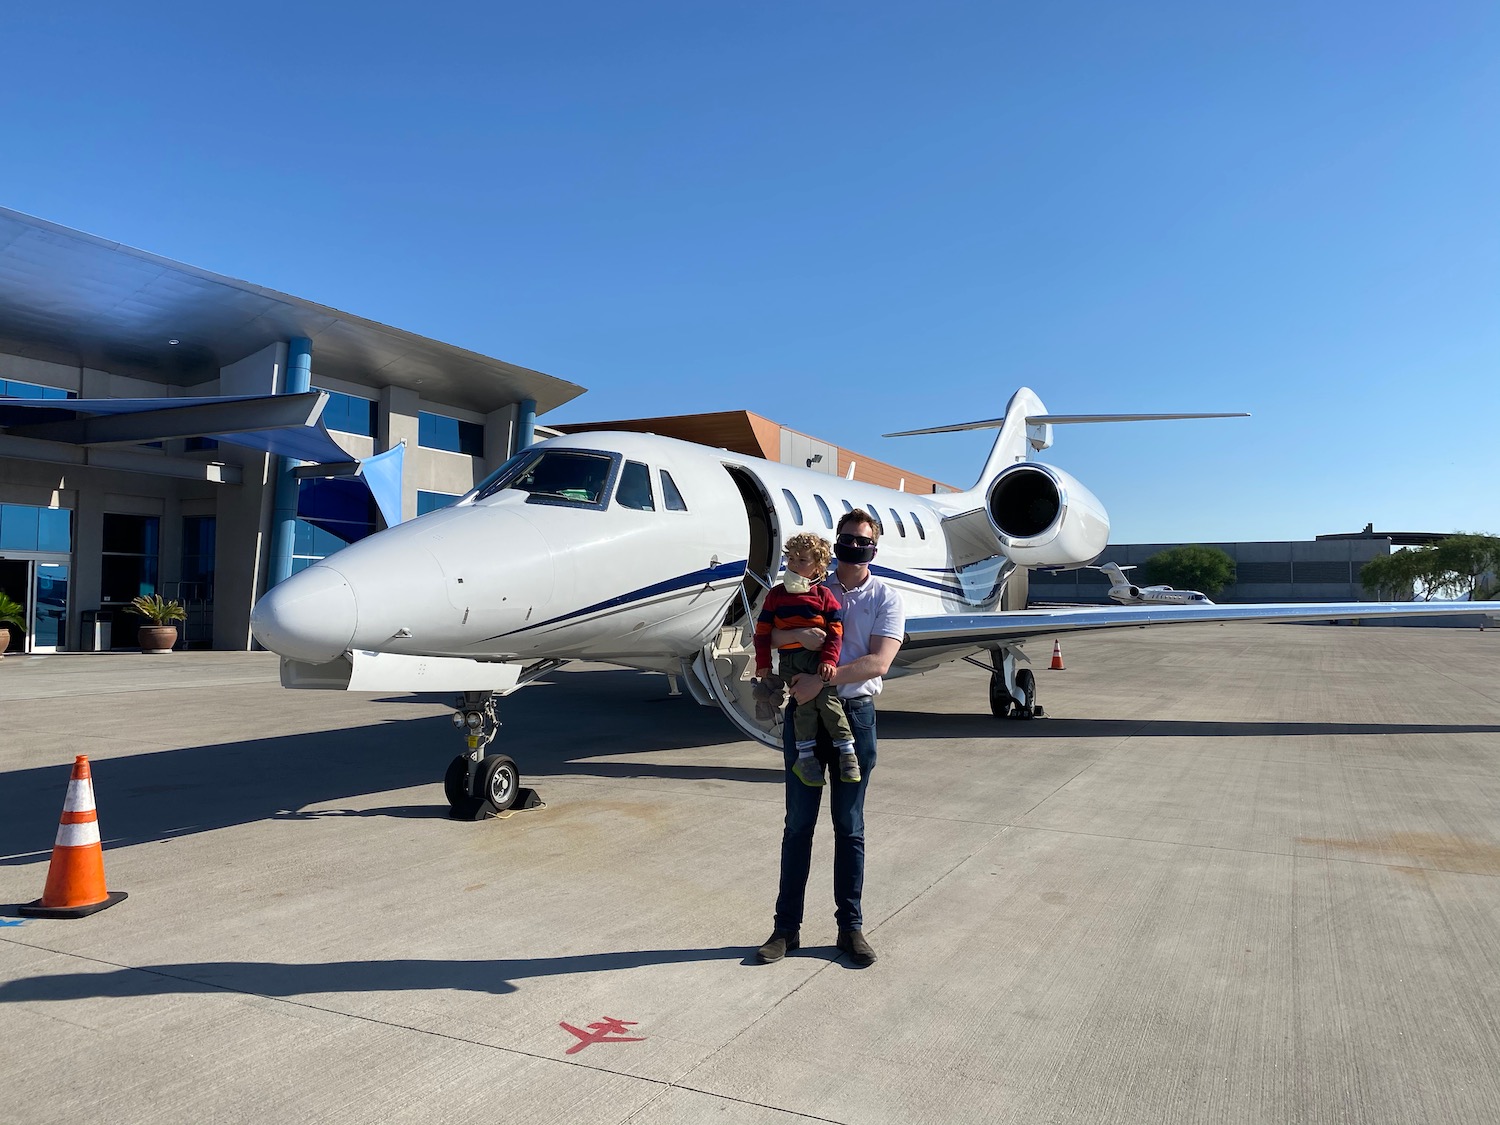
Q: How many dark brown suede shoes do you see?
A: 2